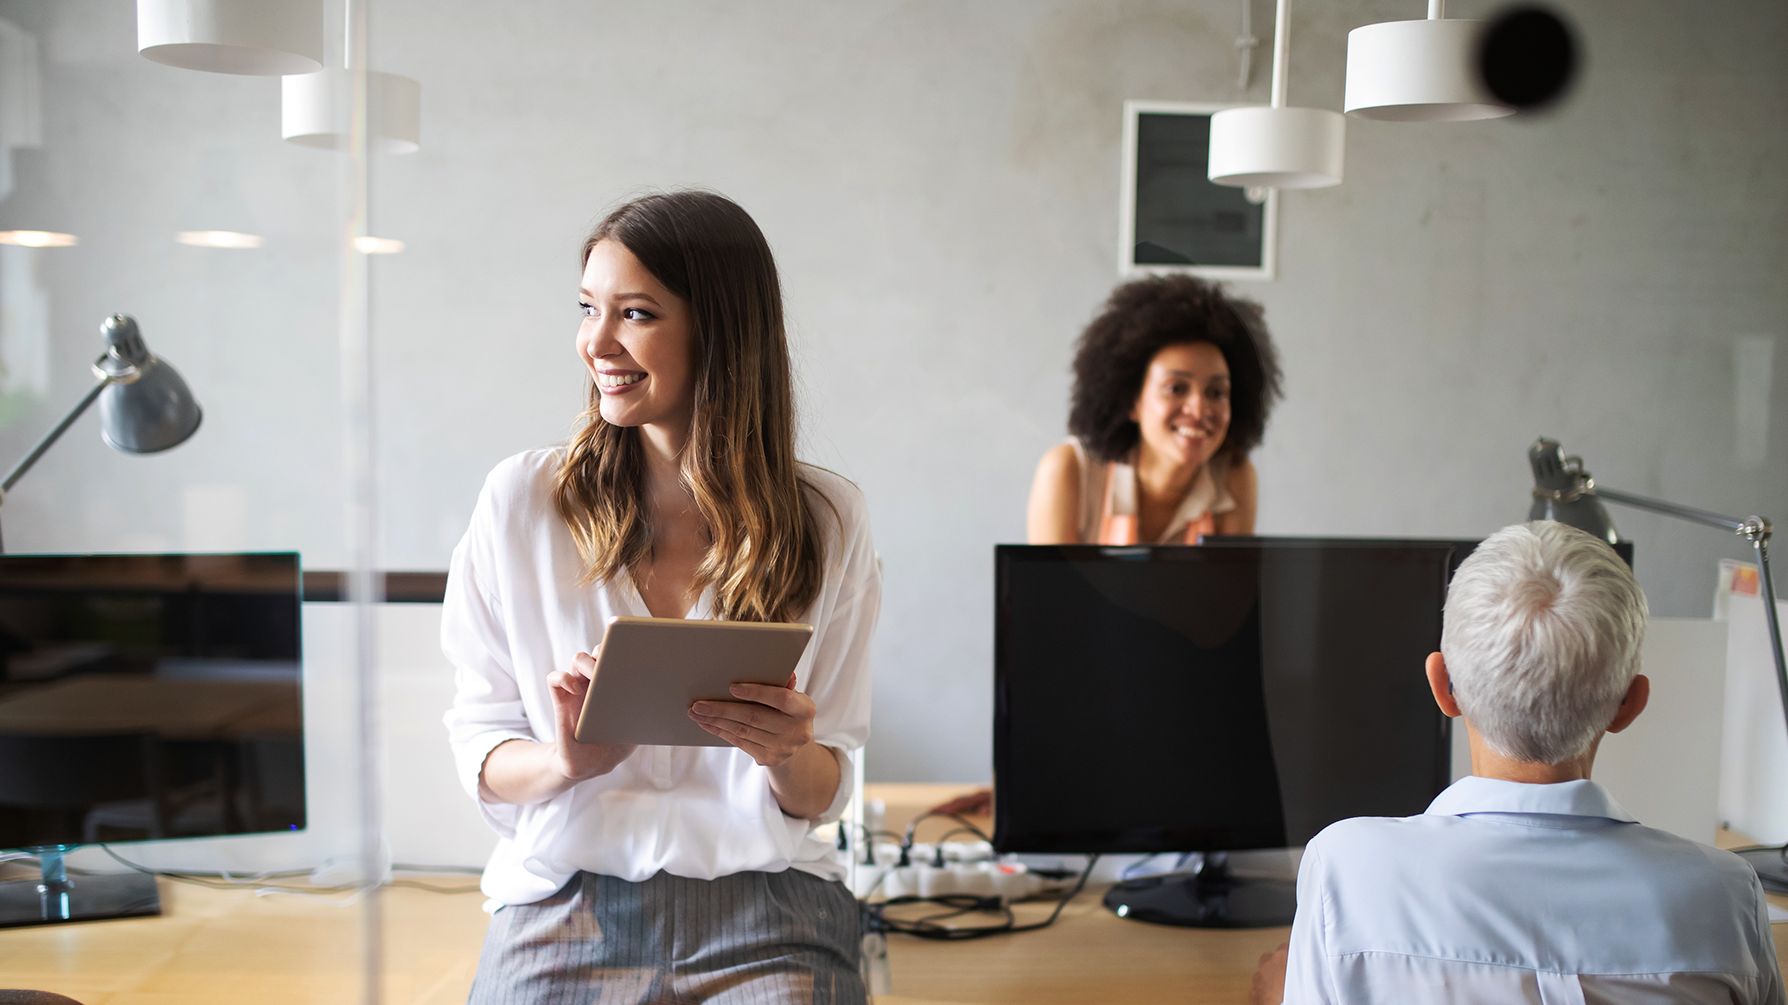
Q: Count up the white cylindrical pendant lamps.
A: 4